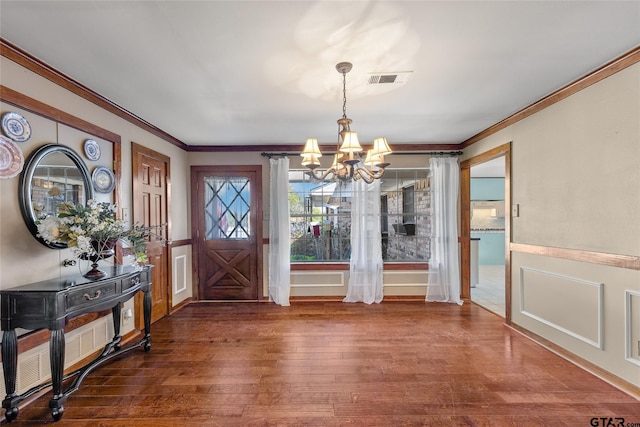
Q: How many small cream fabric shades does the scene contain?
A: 6